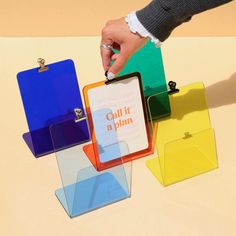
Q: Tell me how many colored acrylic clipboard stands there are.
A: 5